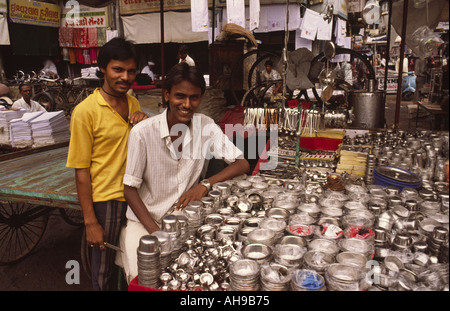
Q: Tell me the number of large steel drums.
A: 1